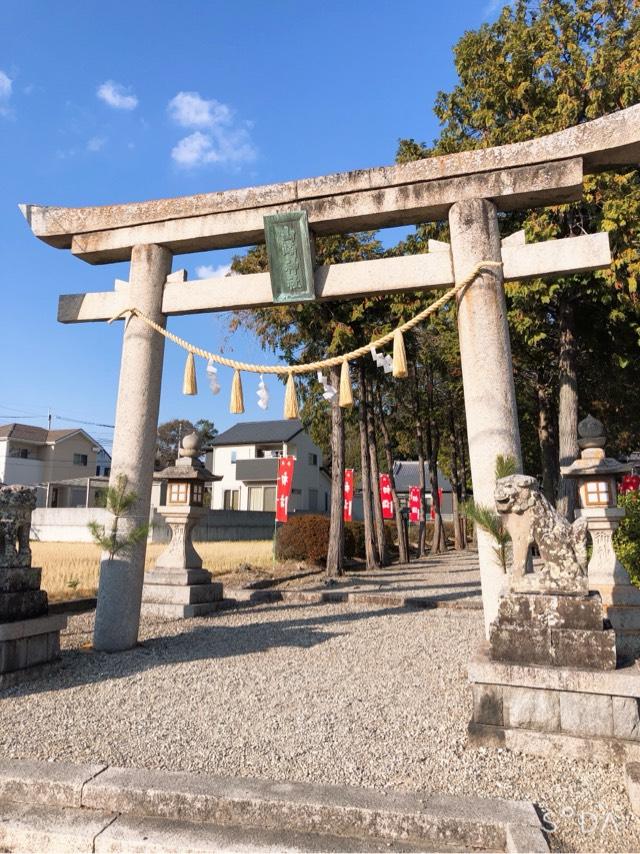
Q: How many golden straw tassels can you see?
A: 5